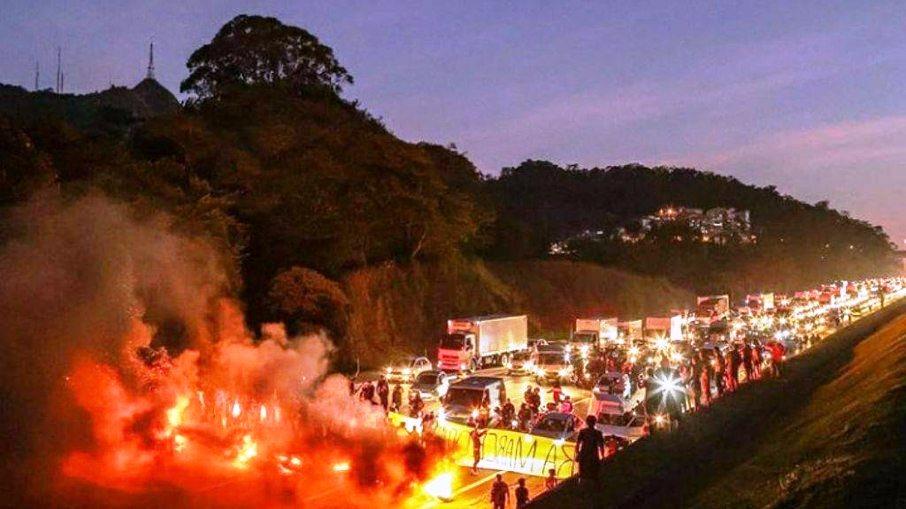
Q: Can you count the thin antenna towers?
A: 4